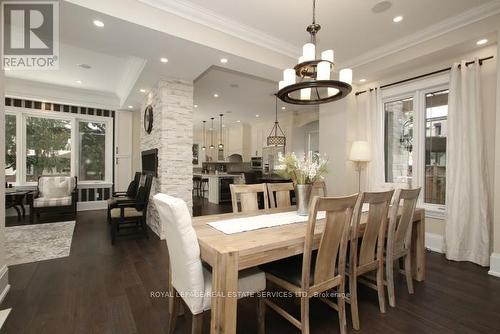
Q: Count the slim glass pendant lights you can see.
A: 3